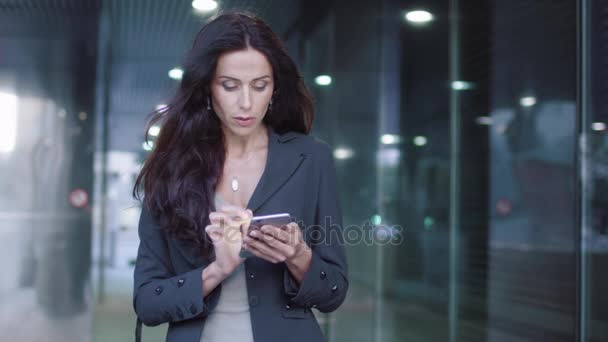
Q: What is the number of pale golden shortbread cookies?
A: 0